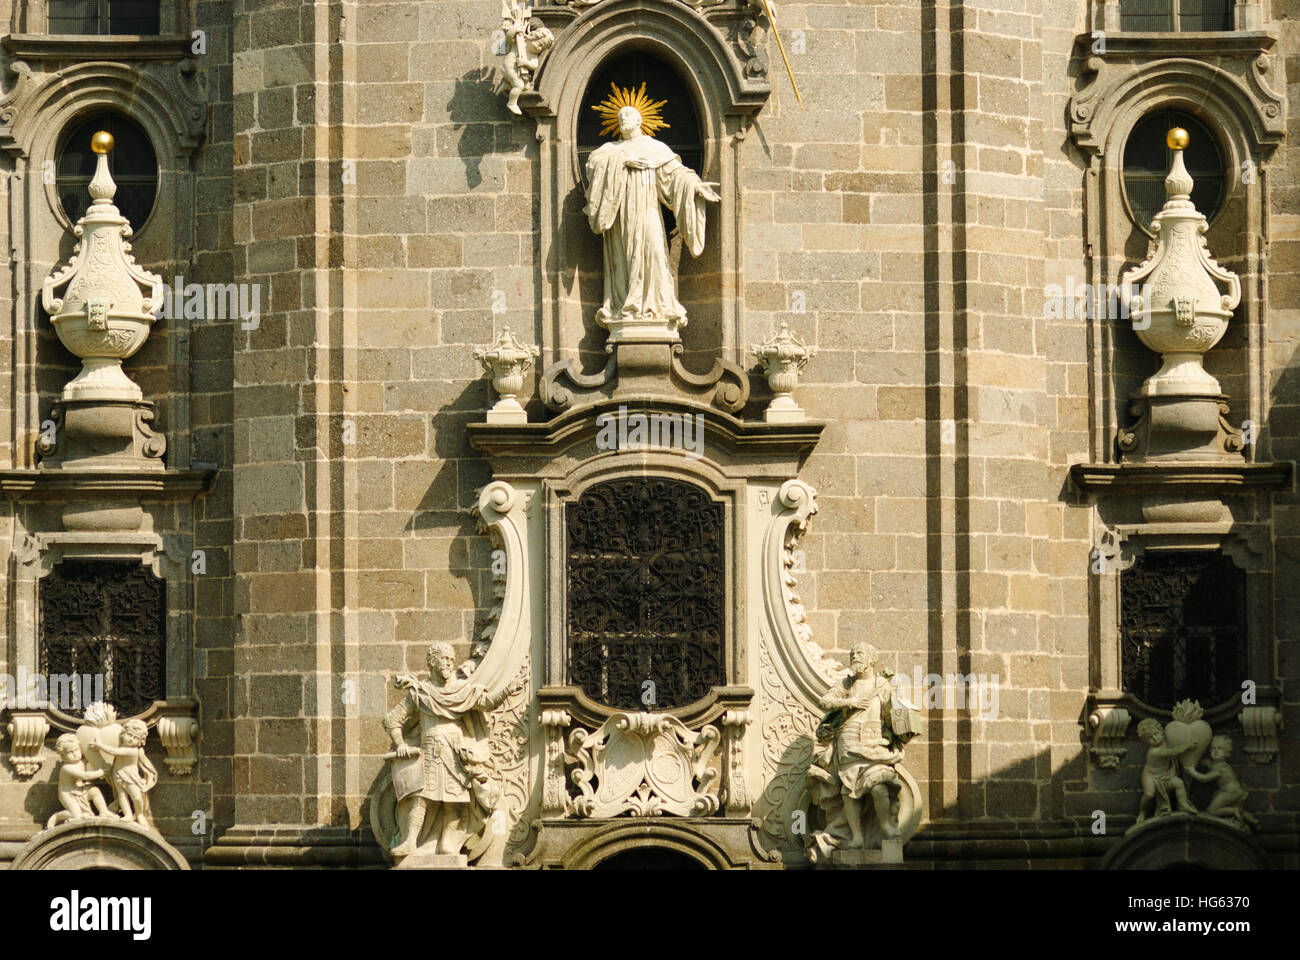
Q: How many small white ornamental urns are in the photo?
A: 2